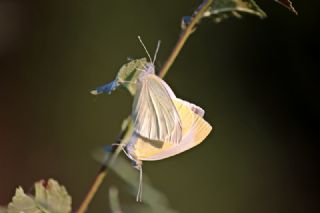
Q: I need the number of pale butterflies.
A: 2